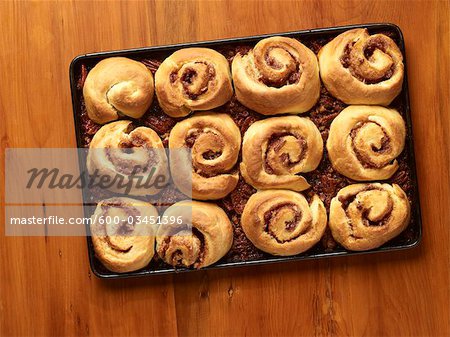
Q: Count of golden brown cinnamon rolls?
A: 12